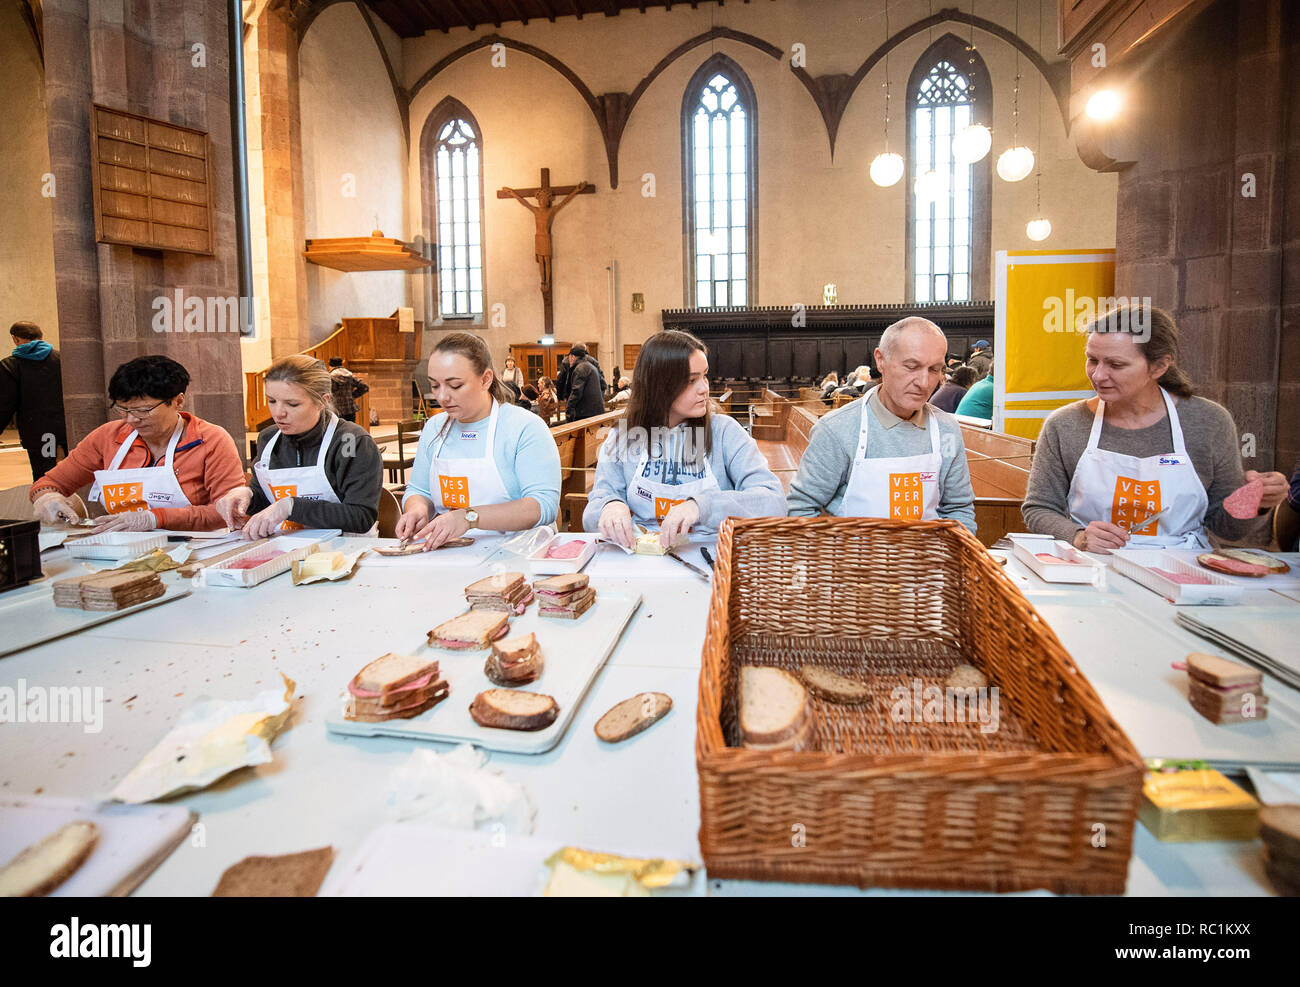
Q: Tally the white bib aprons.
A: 6